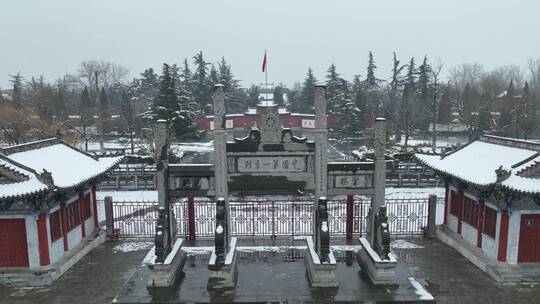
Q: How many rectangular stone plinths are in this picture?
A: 4